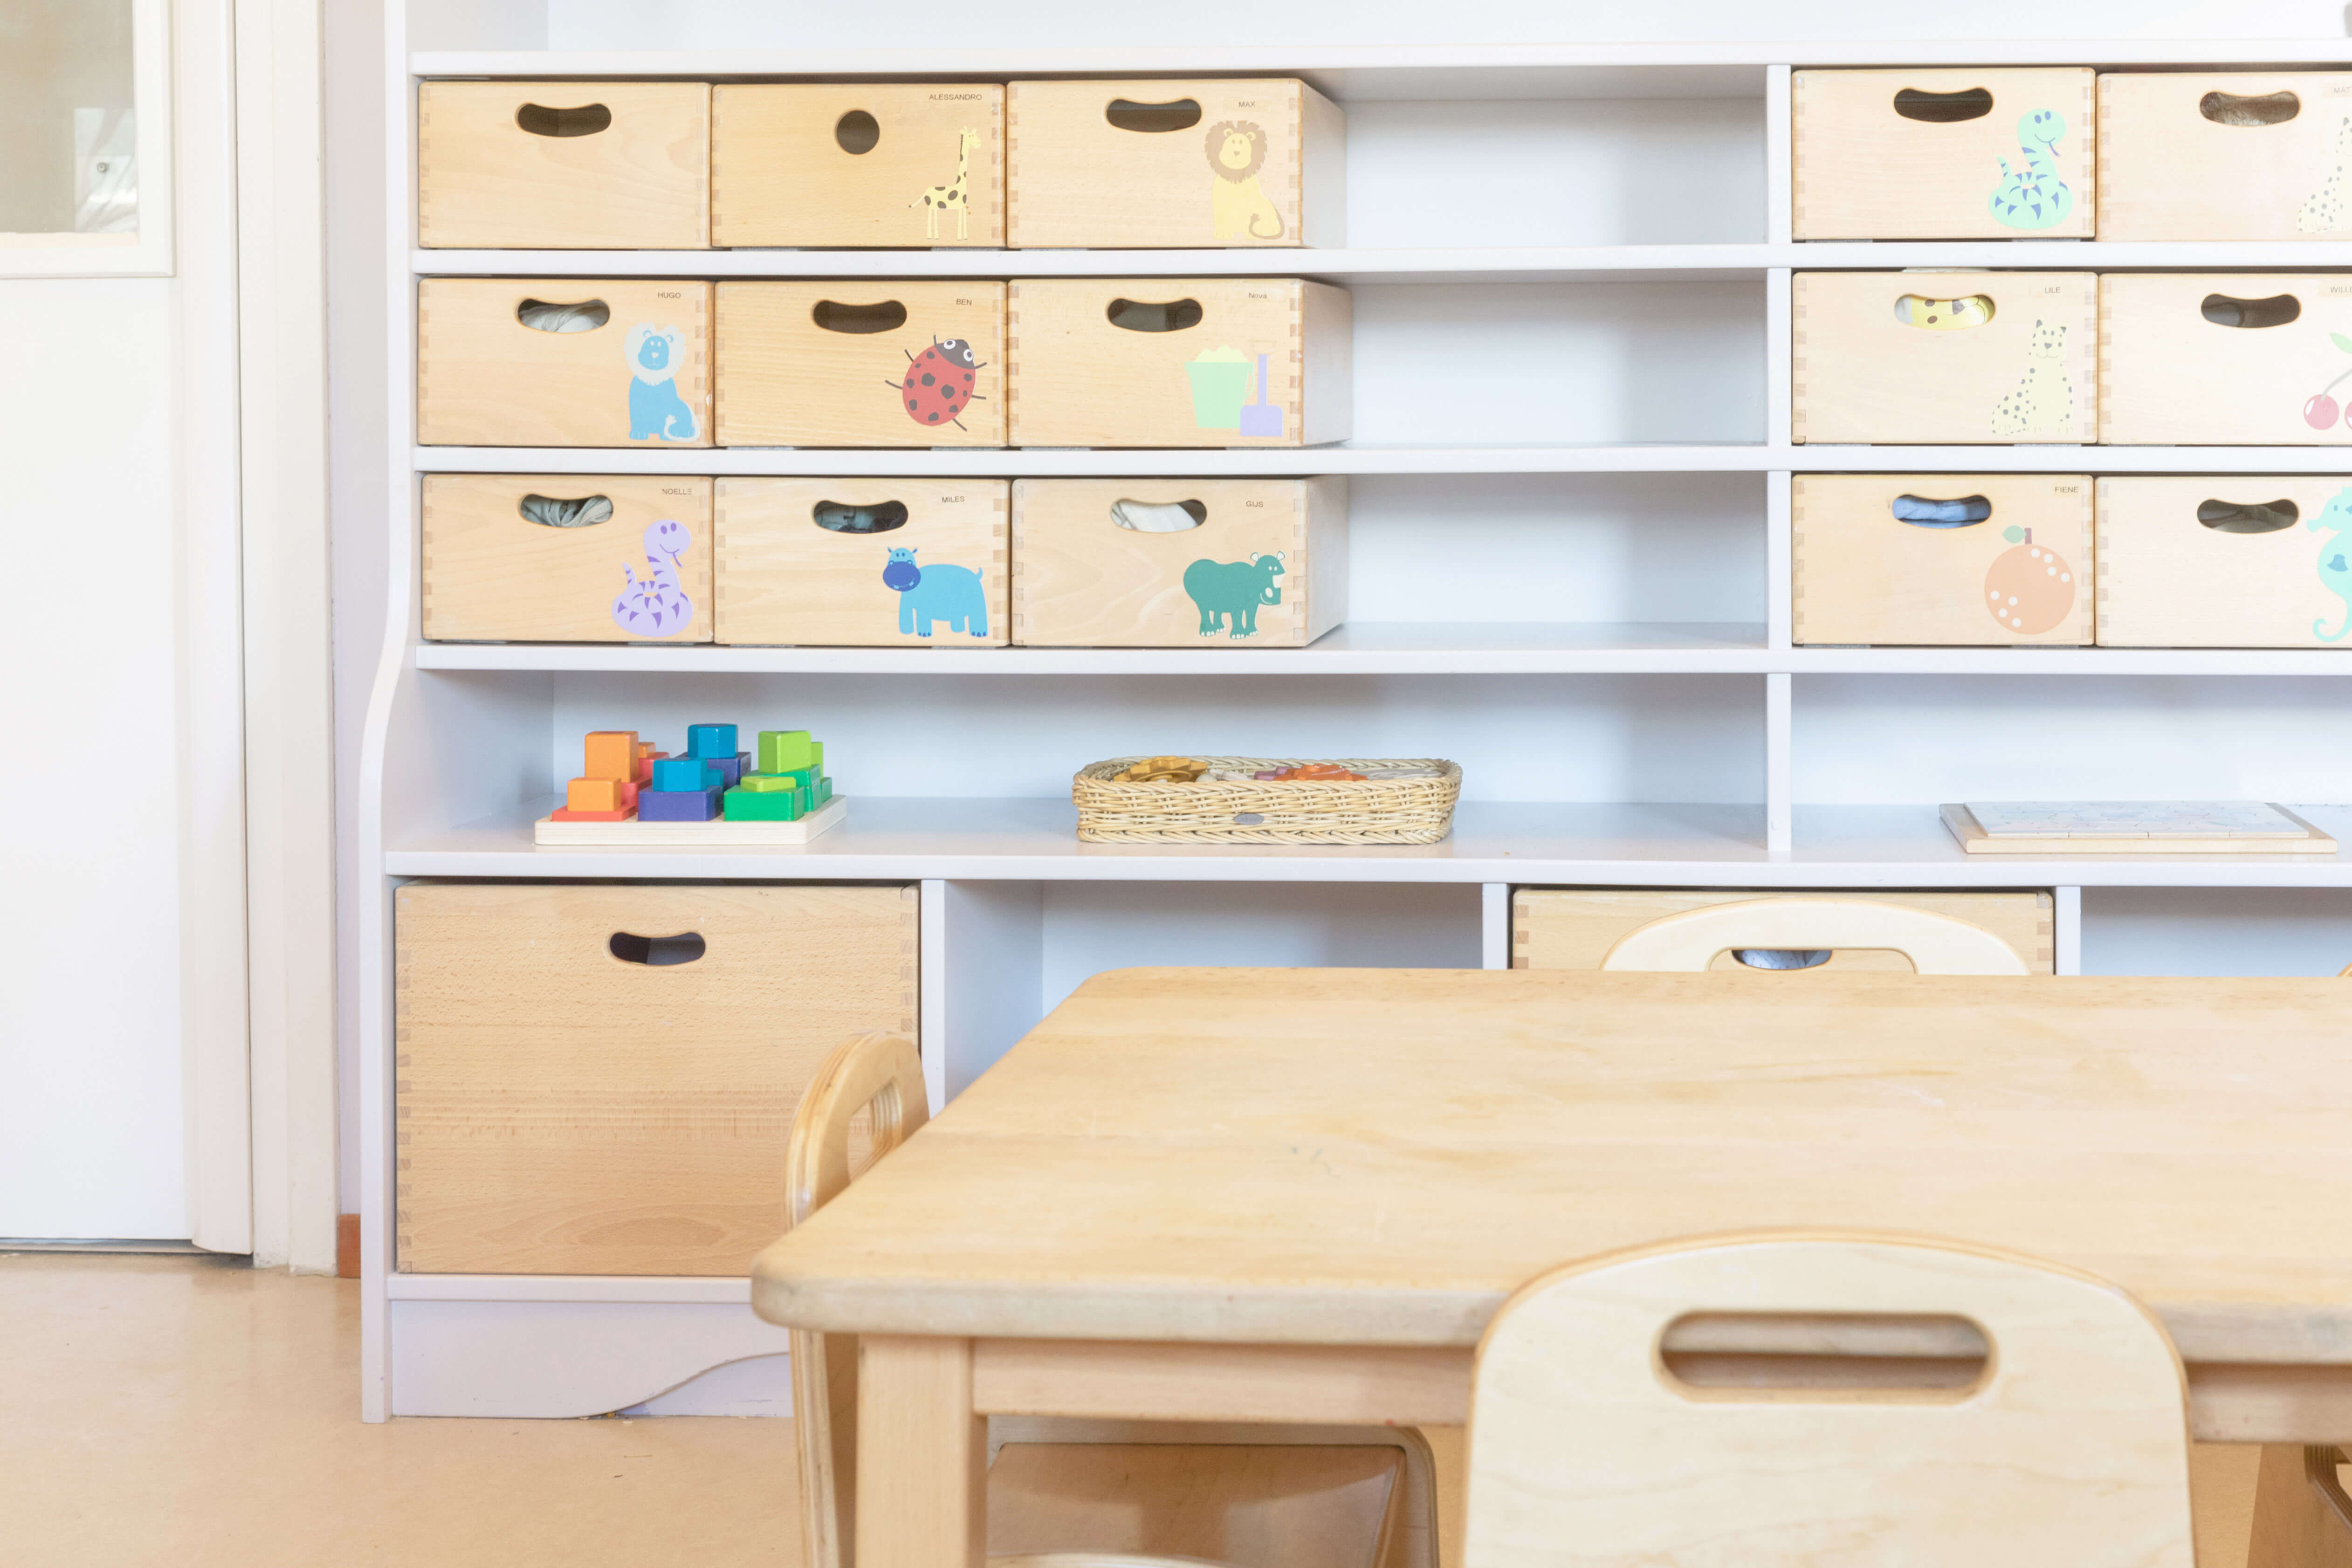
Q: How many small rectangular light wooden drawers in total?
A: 15